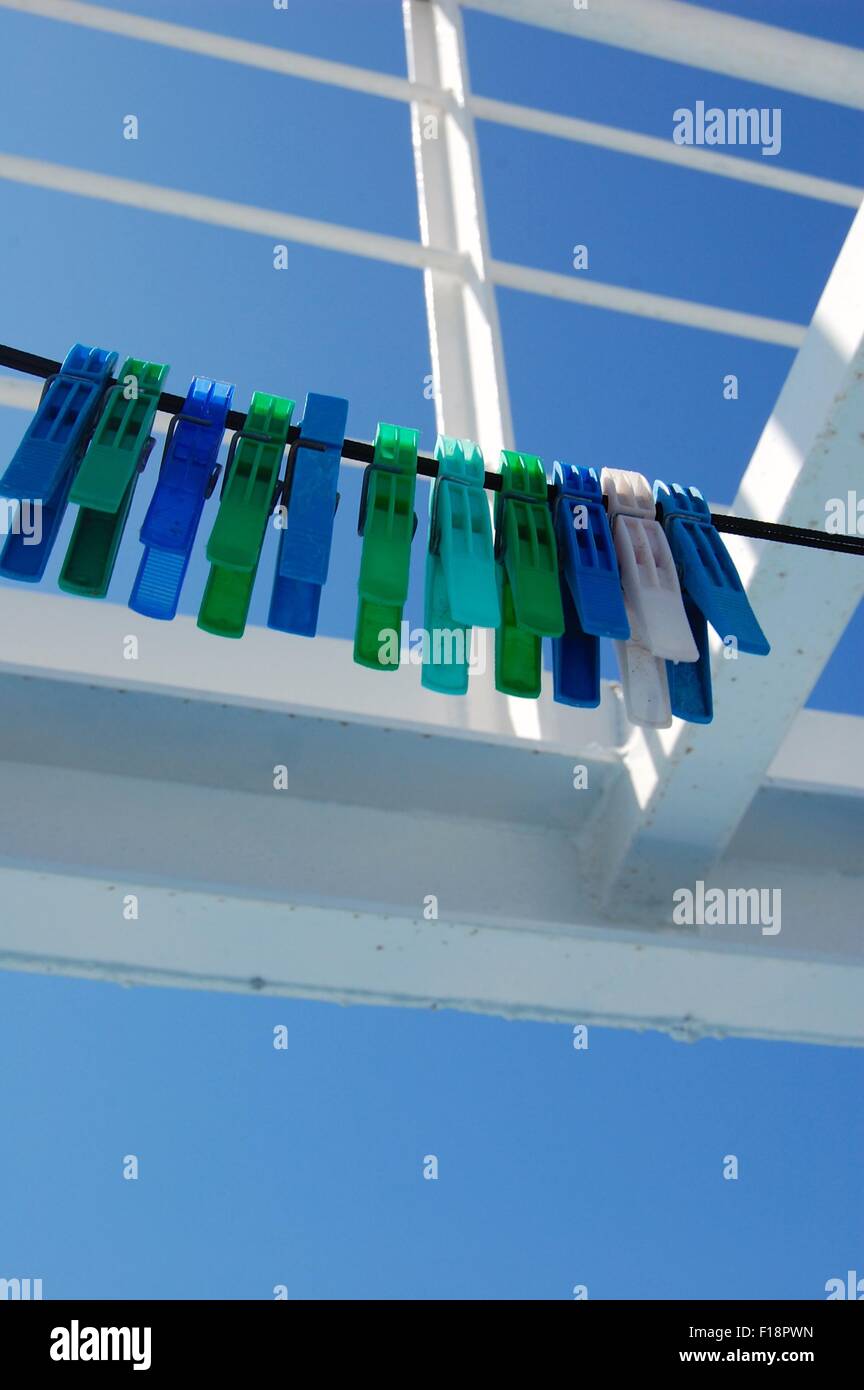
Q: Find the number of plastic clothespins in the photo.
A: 11